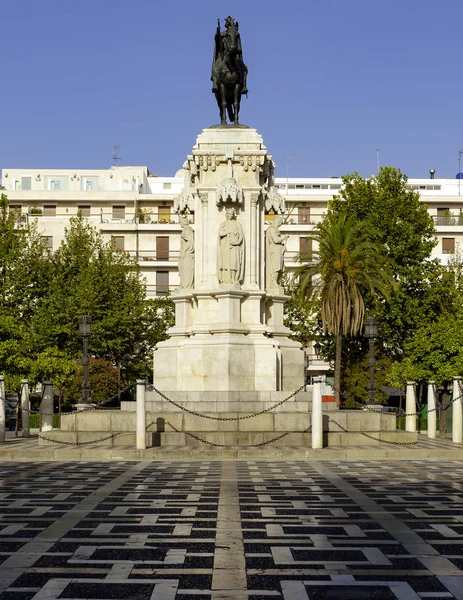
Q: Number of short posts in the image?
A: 8